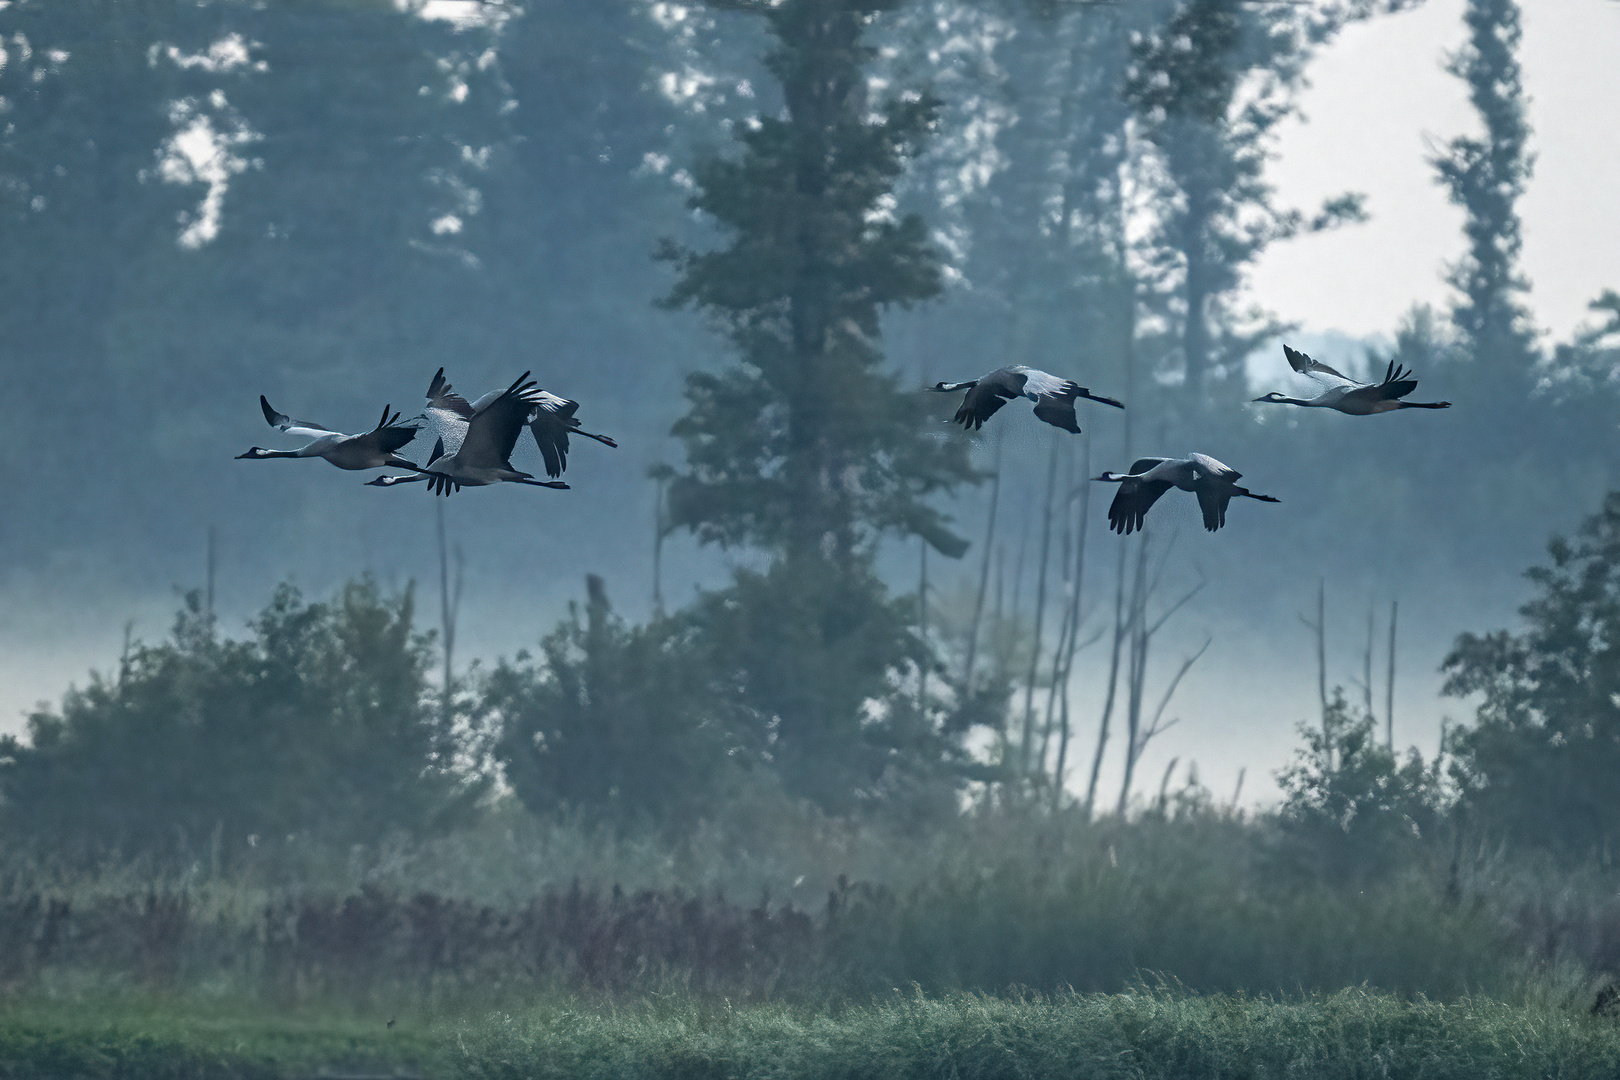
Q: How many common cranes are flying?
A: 6